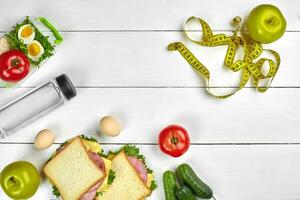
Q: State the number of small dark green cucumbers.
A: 3